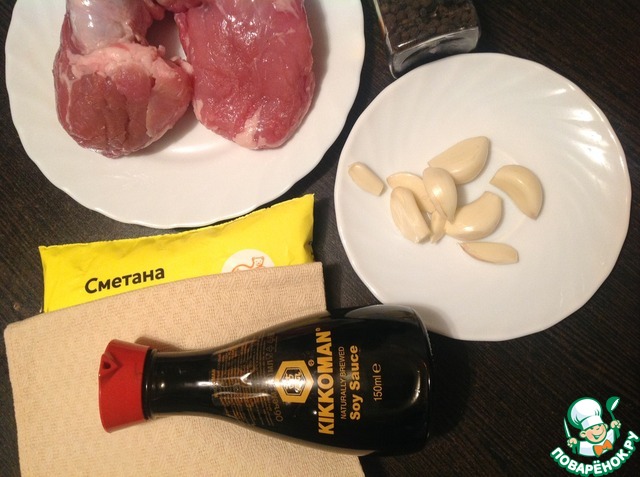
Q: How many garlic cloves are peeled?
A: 9